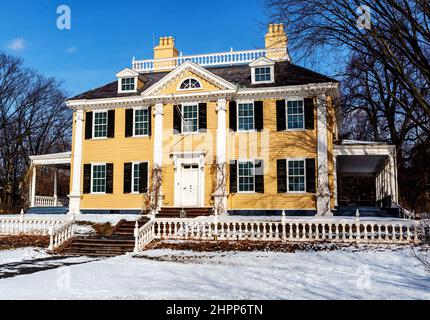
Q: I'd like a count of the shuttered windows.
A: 9